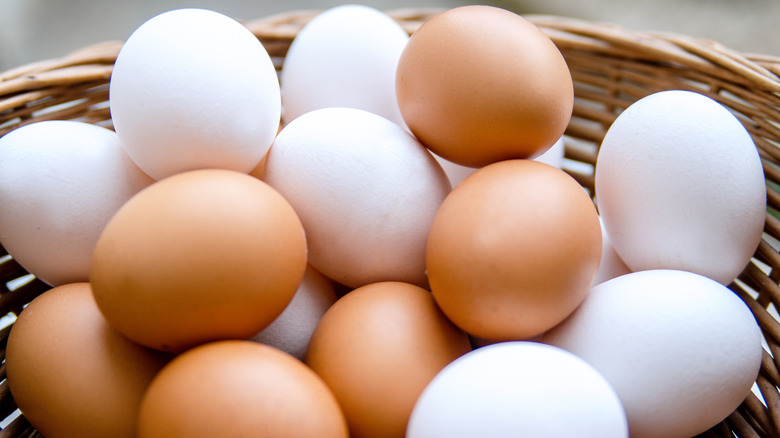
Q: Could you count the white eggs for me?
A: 10